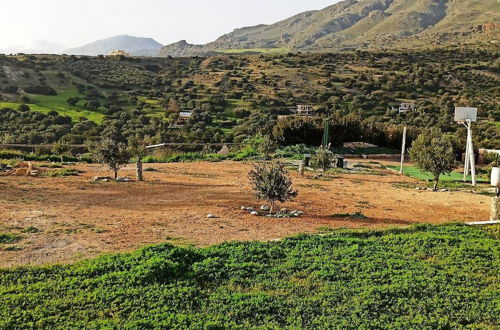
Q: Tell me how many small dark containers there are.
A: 2